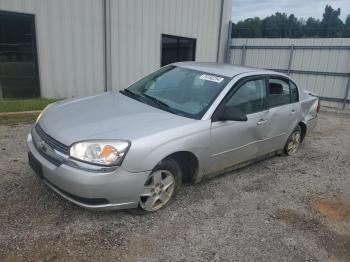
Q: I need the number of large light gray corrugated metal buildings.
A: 1